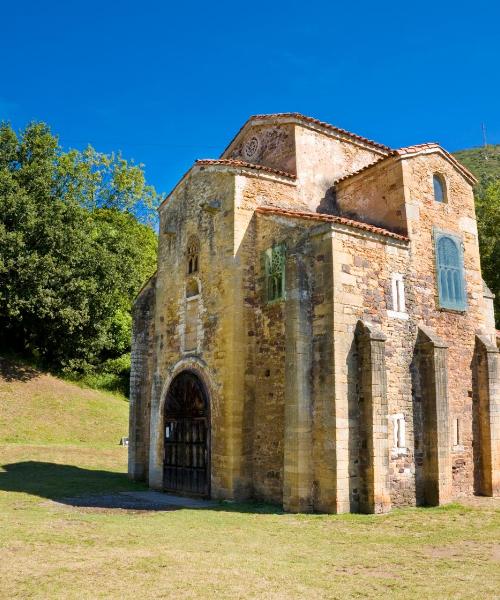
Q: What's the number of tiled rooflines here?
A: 4